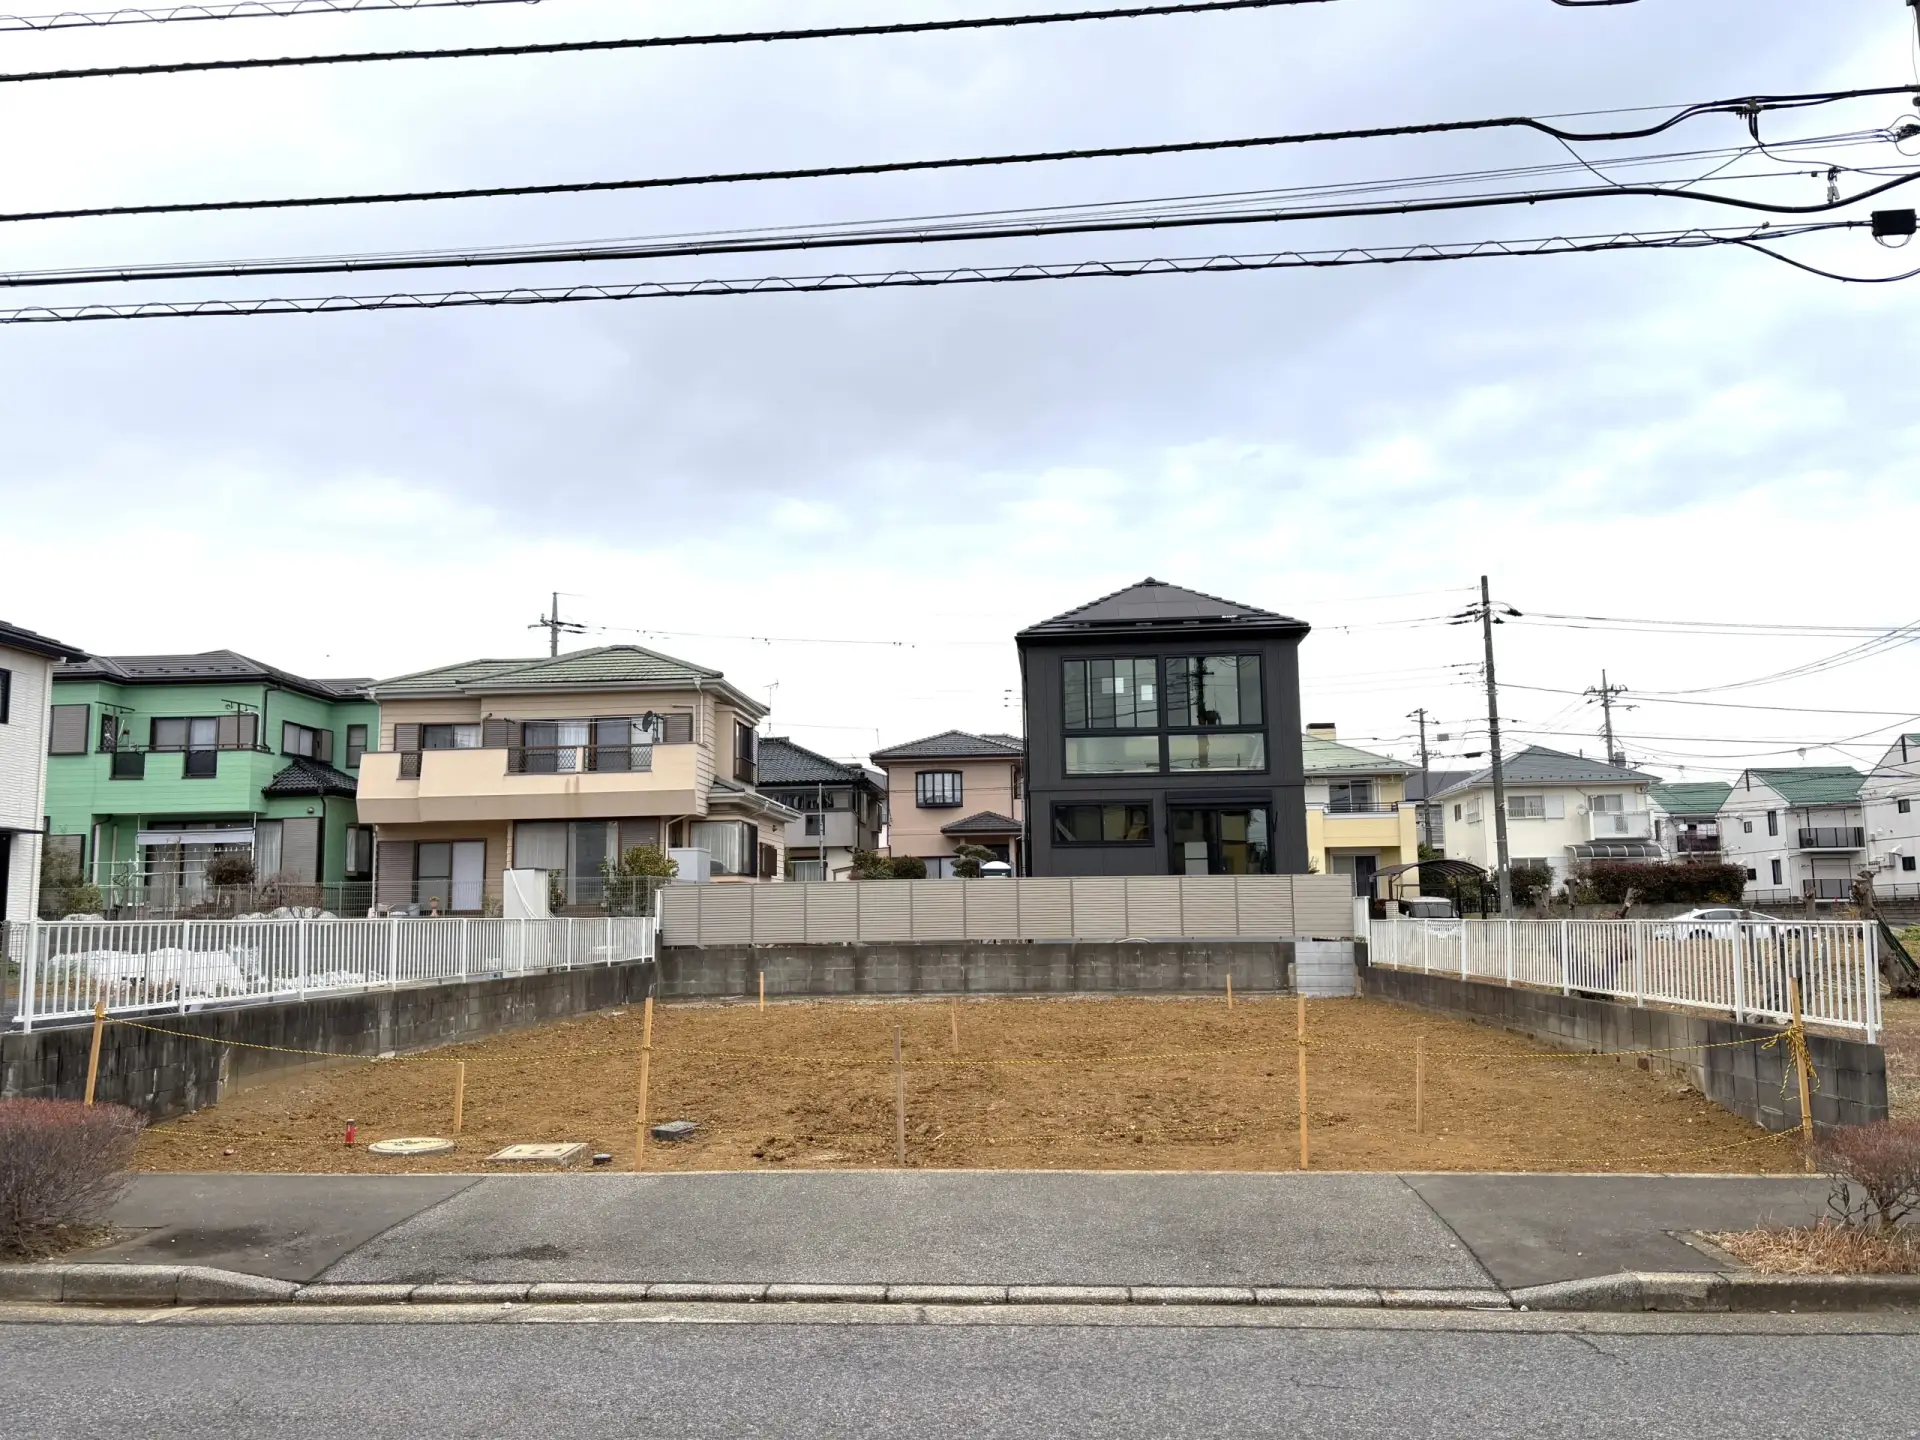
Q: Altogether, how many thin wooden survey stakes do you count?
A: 10